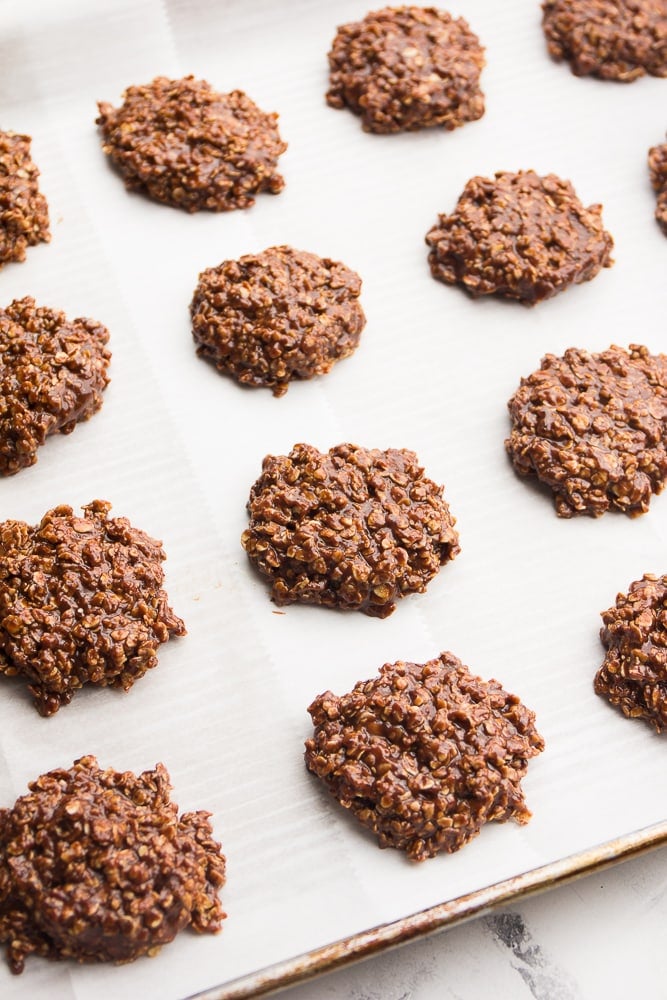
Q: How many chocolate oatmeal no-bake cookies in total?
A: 14